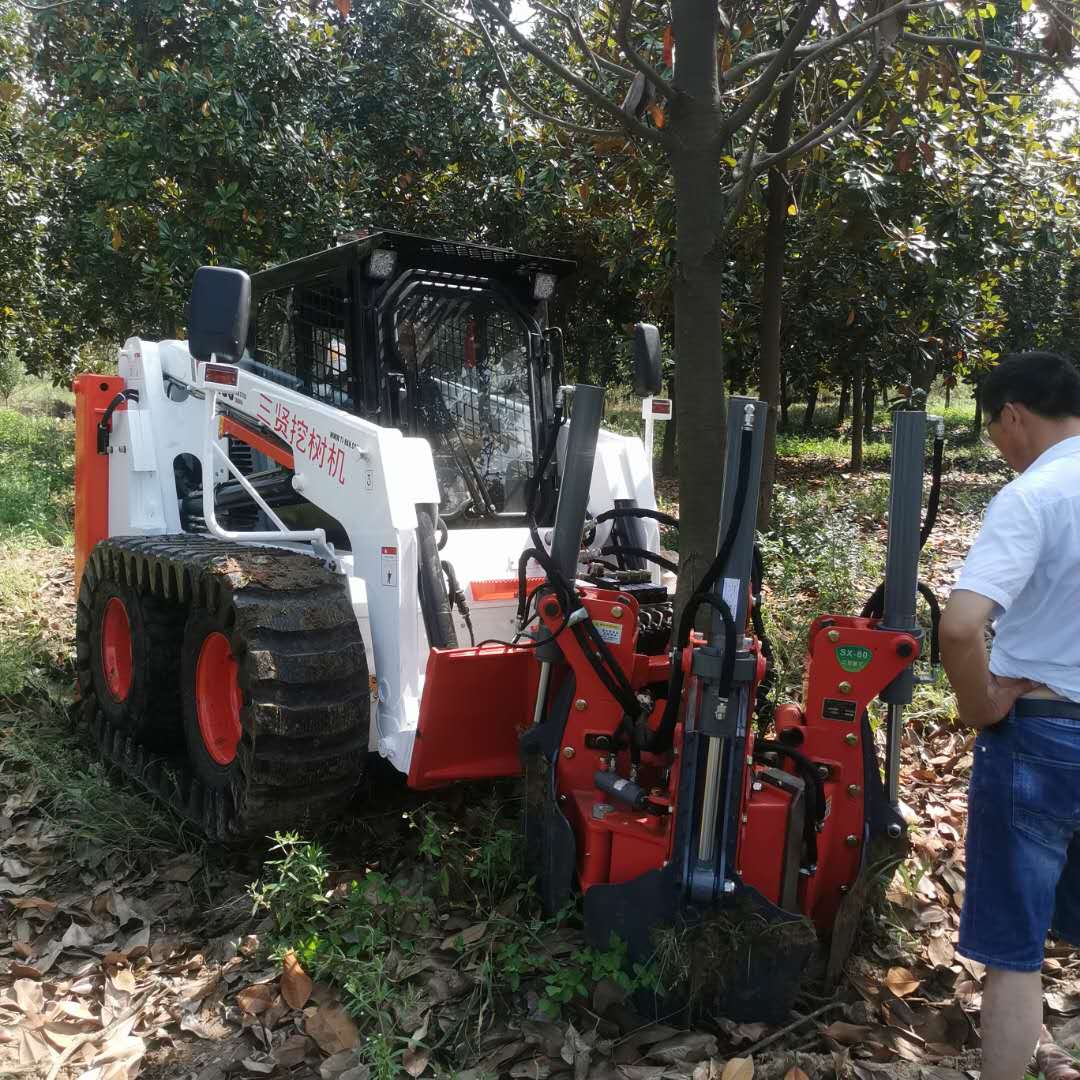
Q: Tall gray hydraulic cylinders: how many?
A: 3